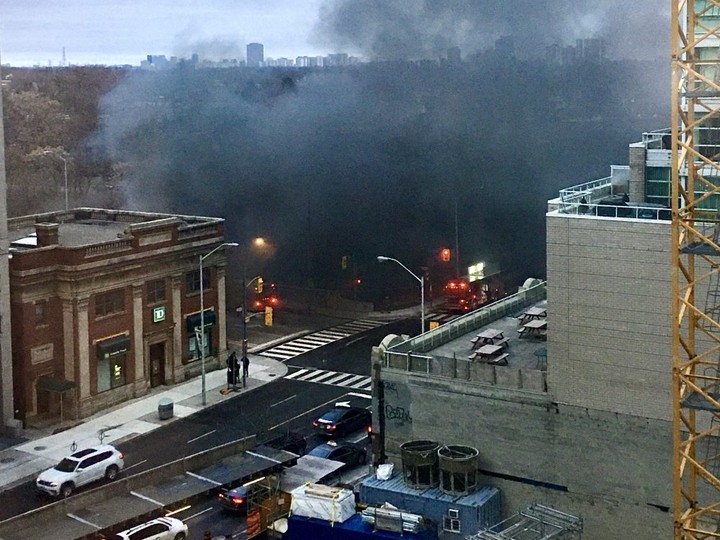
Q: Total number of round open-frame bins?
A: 2